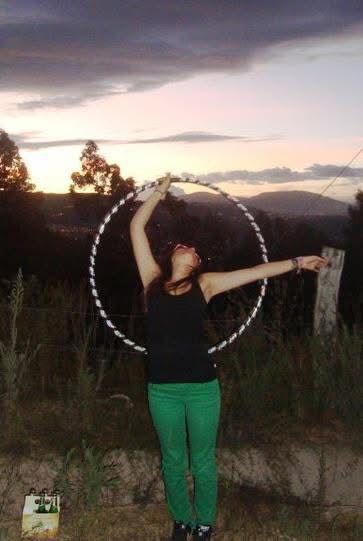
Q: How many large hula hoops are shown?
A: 1